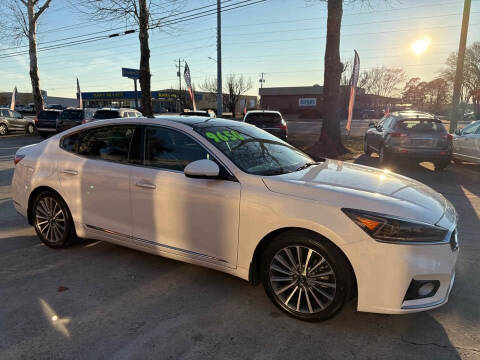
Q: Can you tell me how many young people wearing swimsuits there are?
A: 0